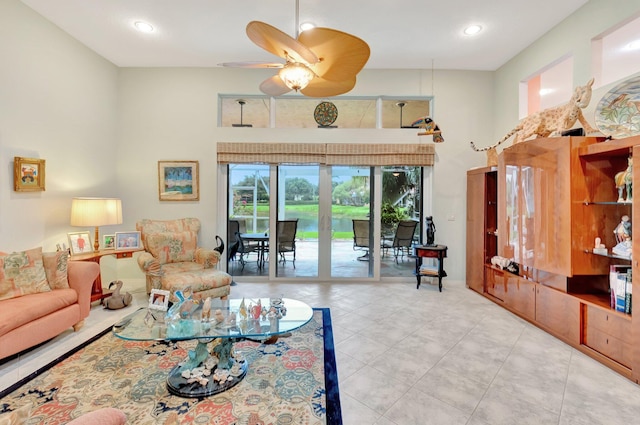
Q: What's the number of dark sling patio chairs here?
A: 4